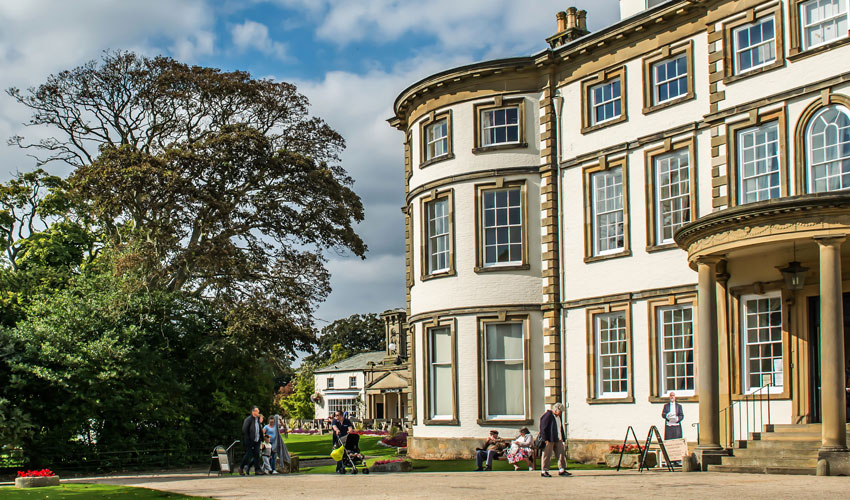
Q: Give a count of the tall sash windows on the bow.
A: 4